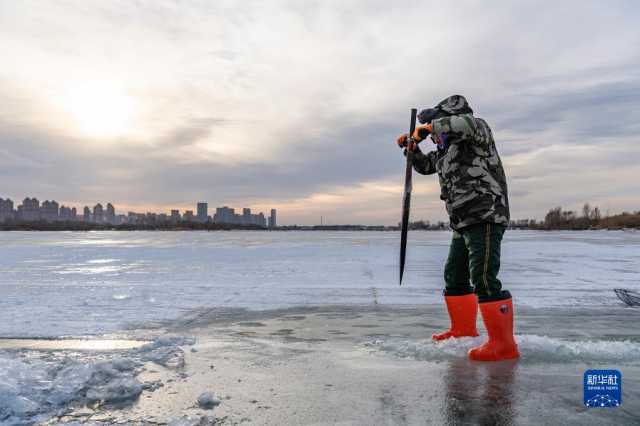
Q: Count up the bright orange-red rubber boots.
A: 2